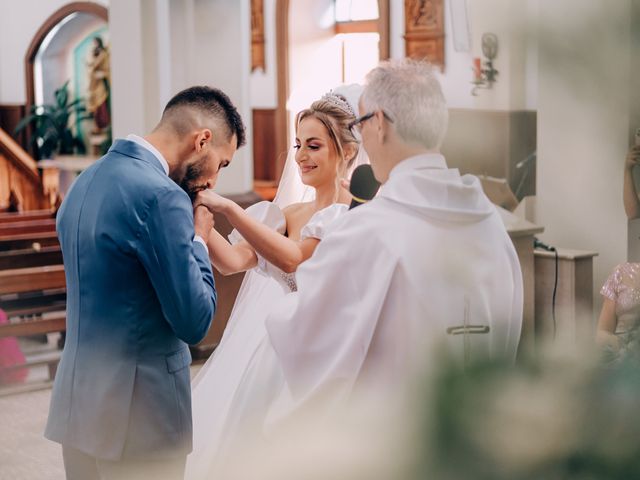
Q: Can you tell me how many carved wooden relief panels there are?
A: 2